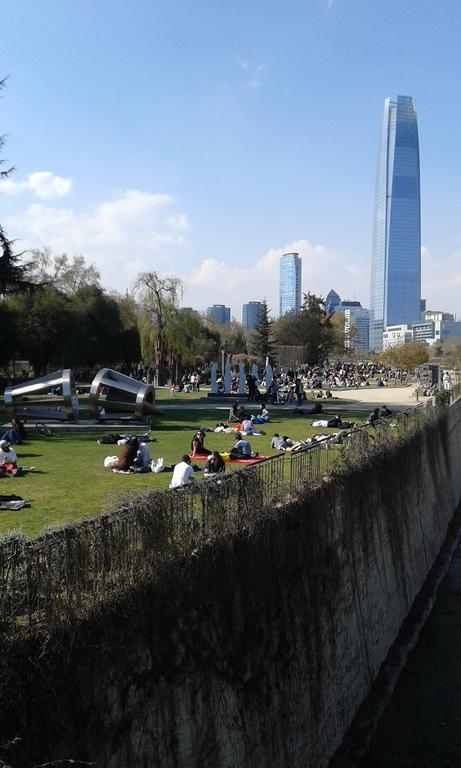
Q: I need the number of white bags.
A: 2